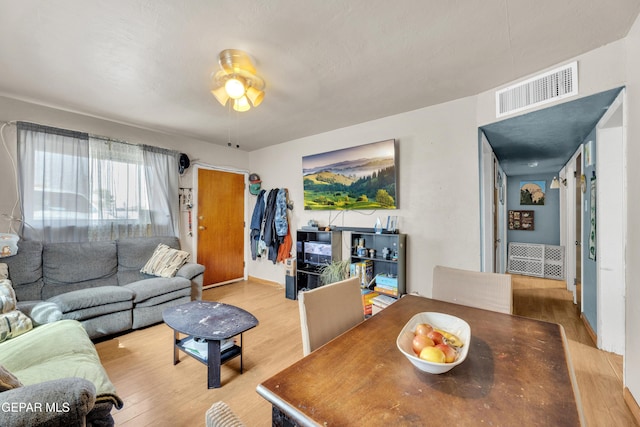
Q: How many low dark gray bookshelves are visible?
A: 2